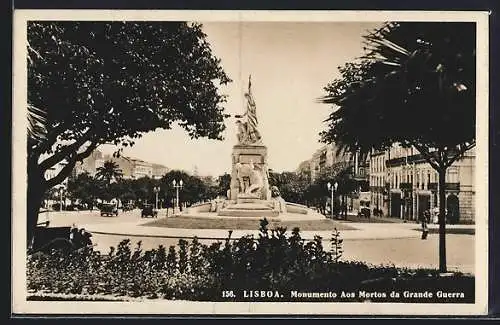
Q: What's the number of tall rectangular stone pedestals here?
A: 1